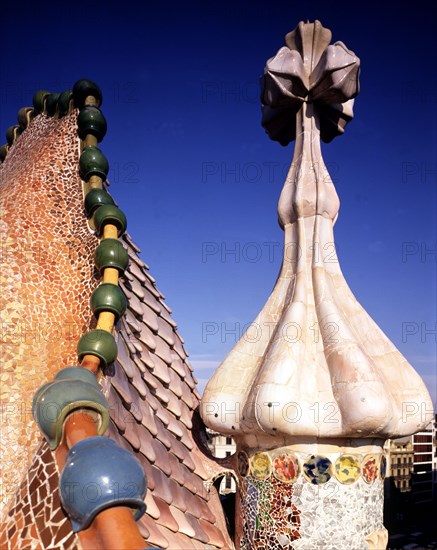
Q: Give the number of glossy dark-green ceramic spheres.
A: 14